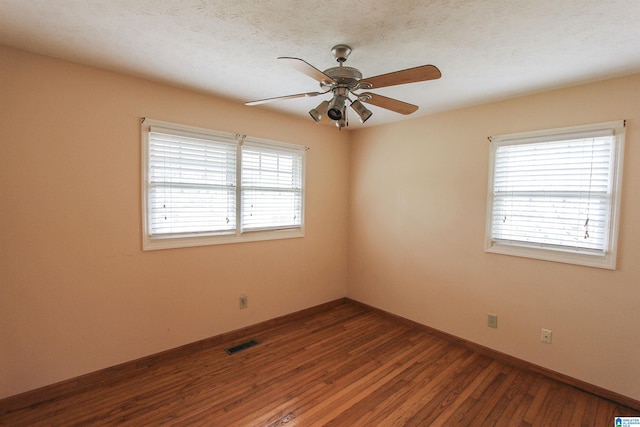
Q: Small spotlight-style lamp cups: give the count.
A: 4